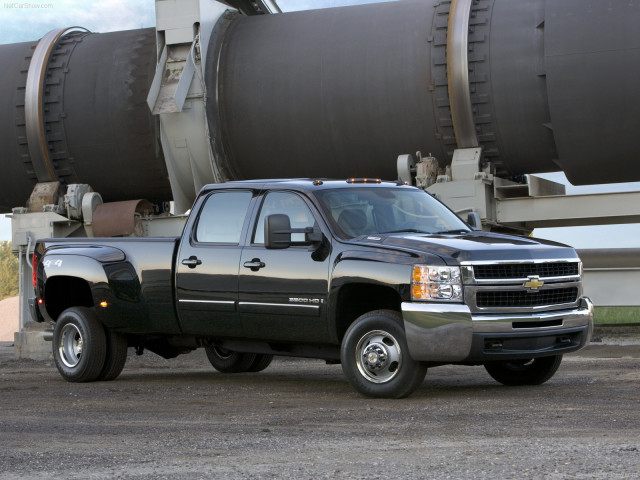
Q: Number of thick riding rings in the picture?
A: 2